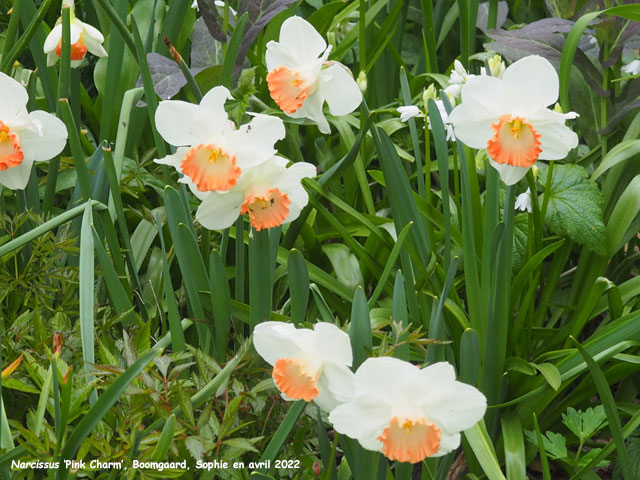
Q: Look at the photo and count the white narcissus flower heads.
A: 8